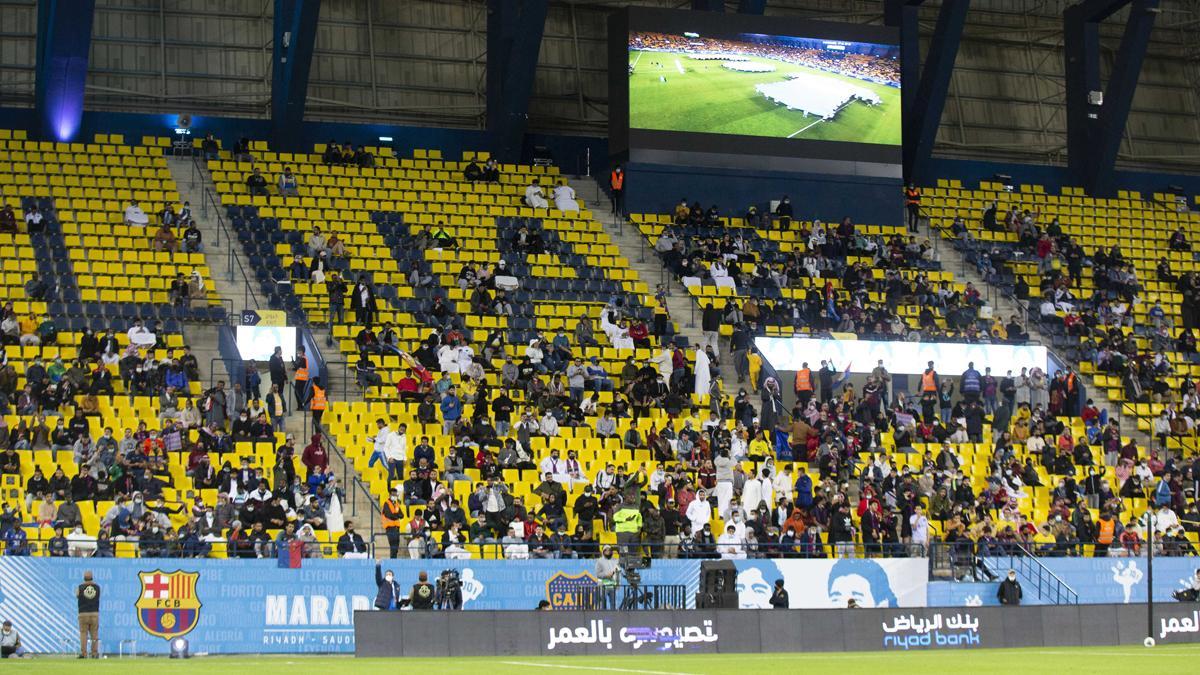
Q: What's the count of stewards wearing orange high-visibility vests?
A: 9